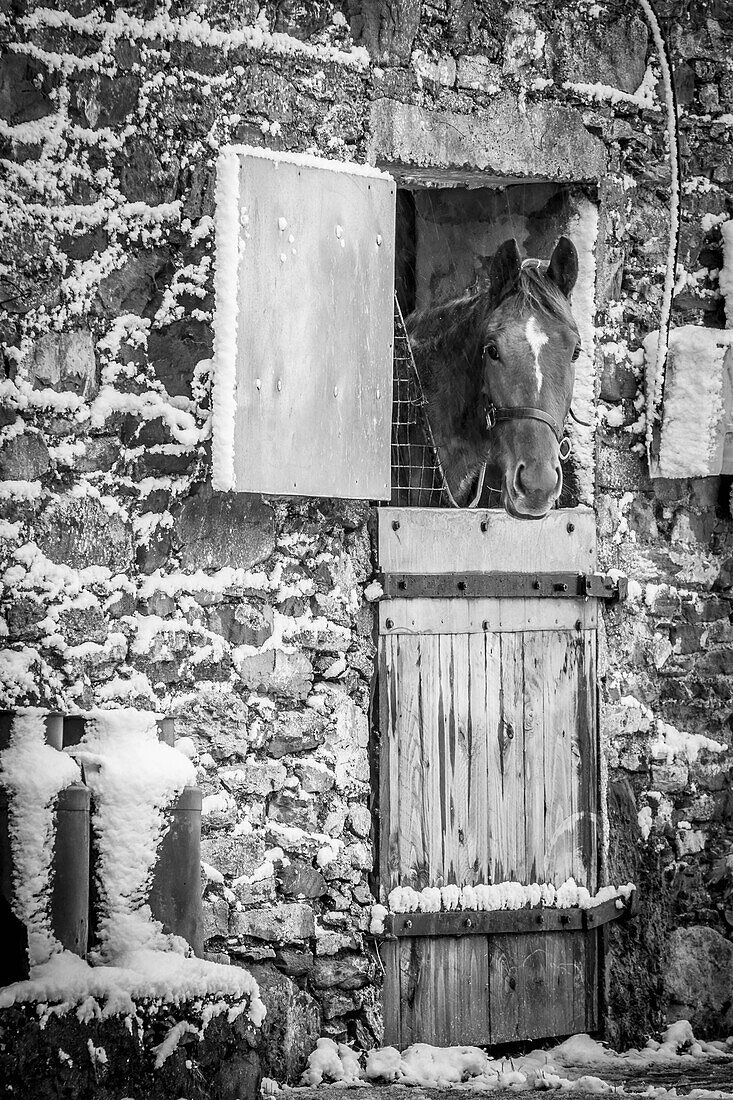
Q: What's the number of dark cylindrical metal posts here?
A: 2